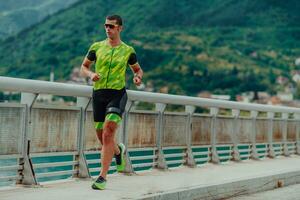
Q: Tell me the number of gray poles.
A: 11